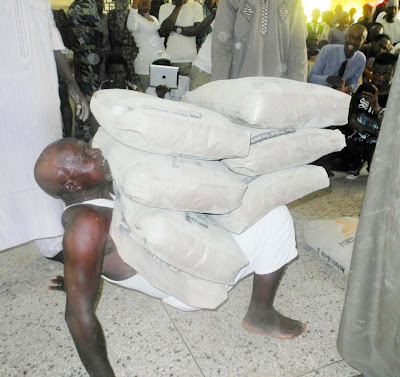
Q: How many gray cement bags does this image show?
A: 8